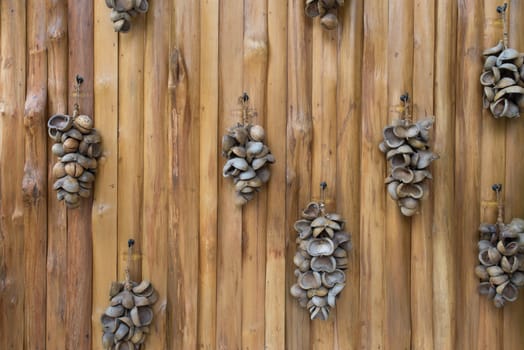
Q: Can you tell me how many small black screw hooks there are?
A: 7